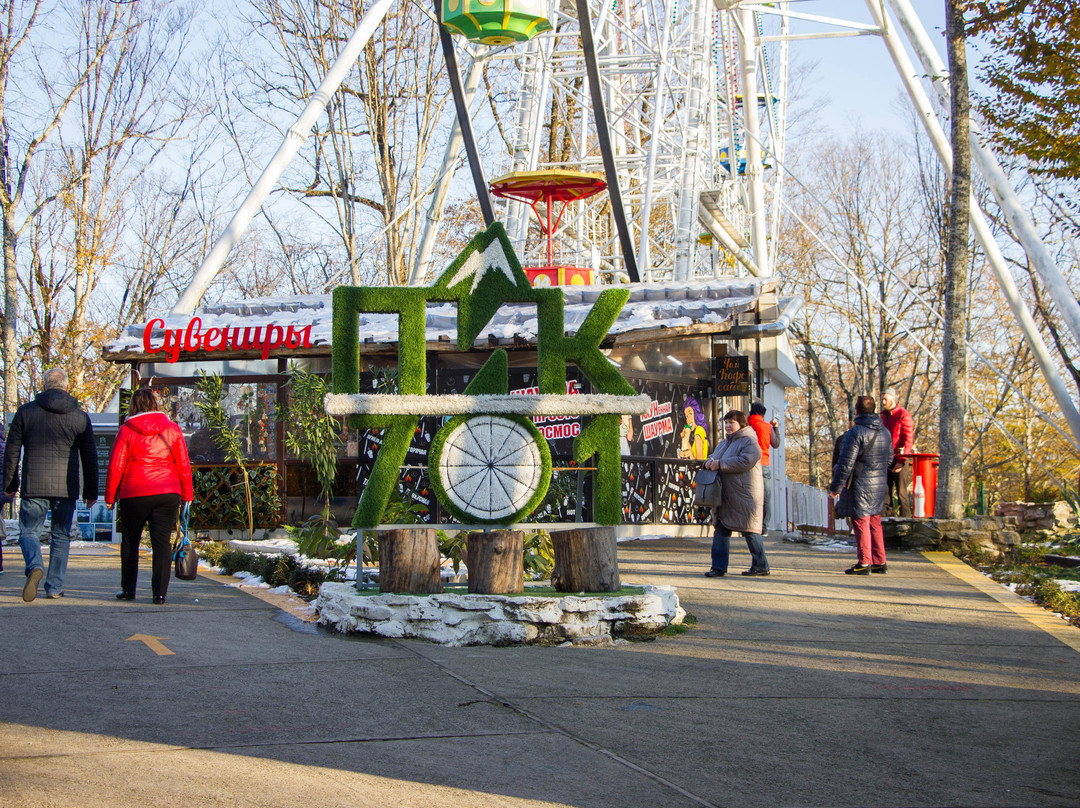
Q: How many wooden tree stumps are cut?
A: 3